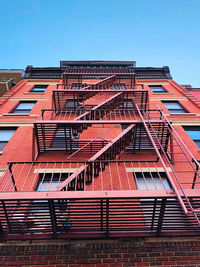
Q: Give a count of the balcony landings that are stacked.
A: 4